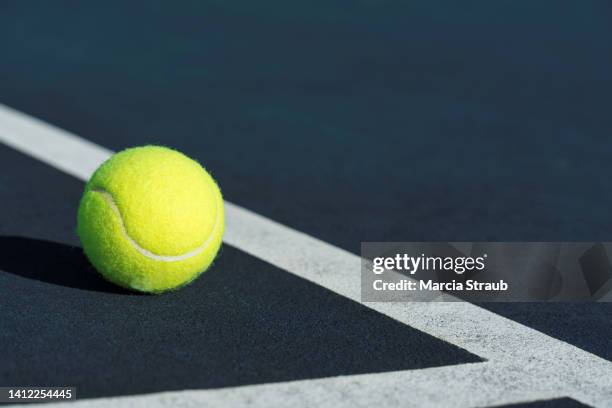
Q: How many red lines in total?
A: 0